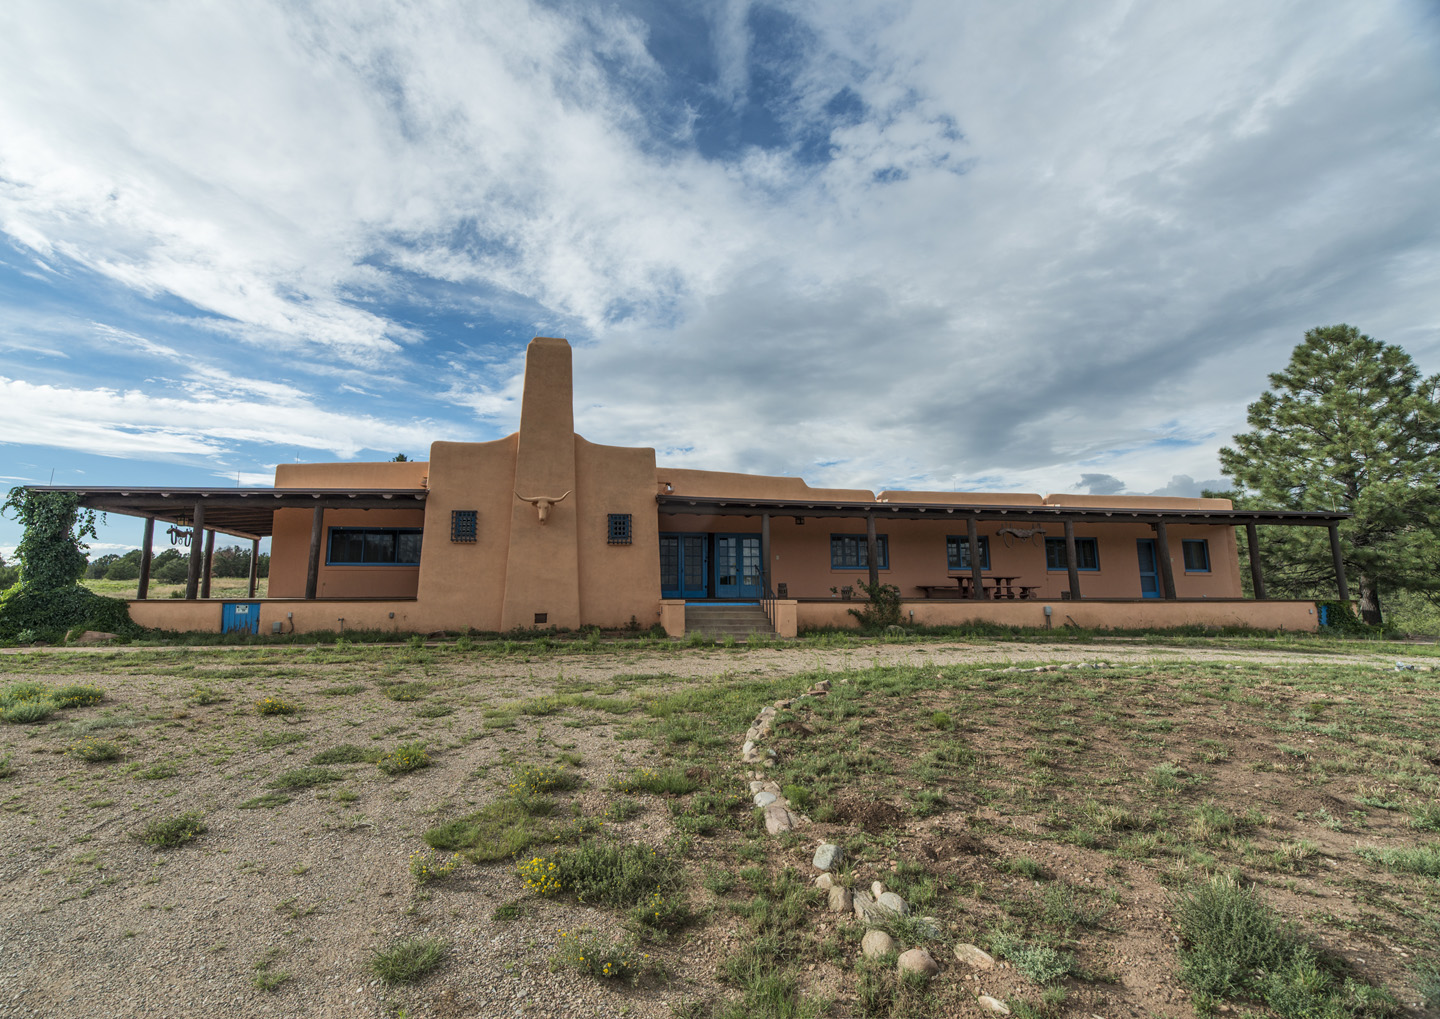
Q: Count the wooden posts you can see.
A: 12